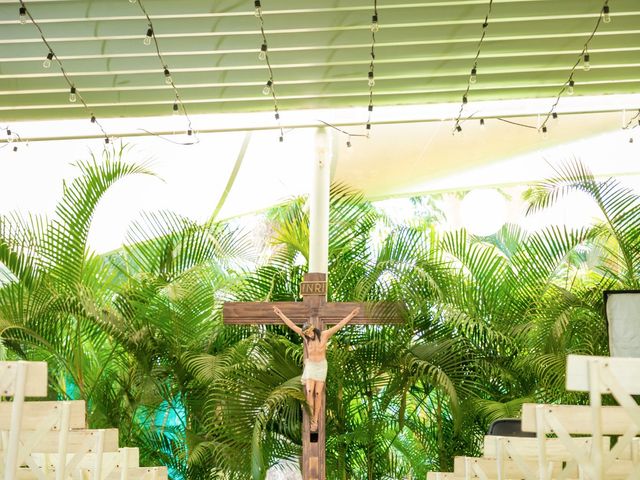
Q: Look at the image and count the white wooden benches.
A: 10